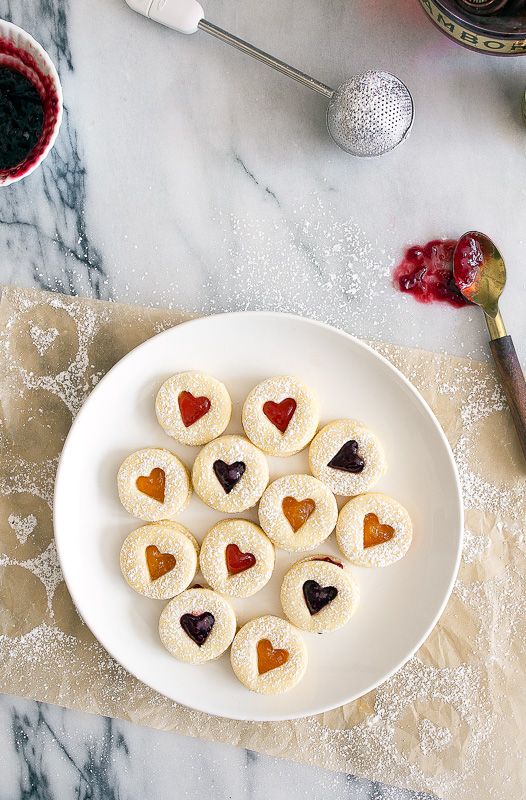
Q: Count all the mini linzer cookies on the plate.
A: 12